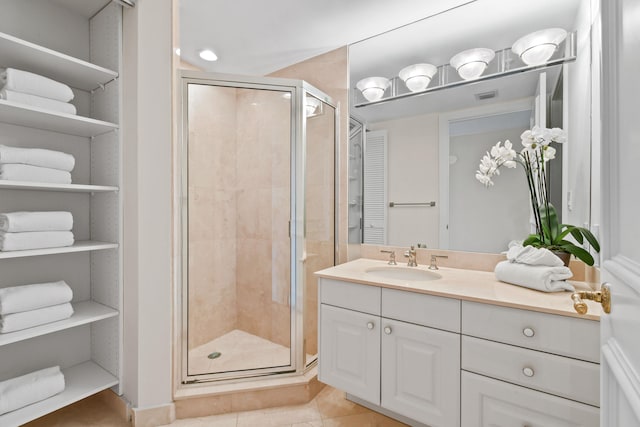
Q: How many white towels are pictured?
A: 11